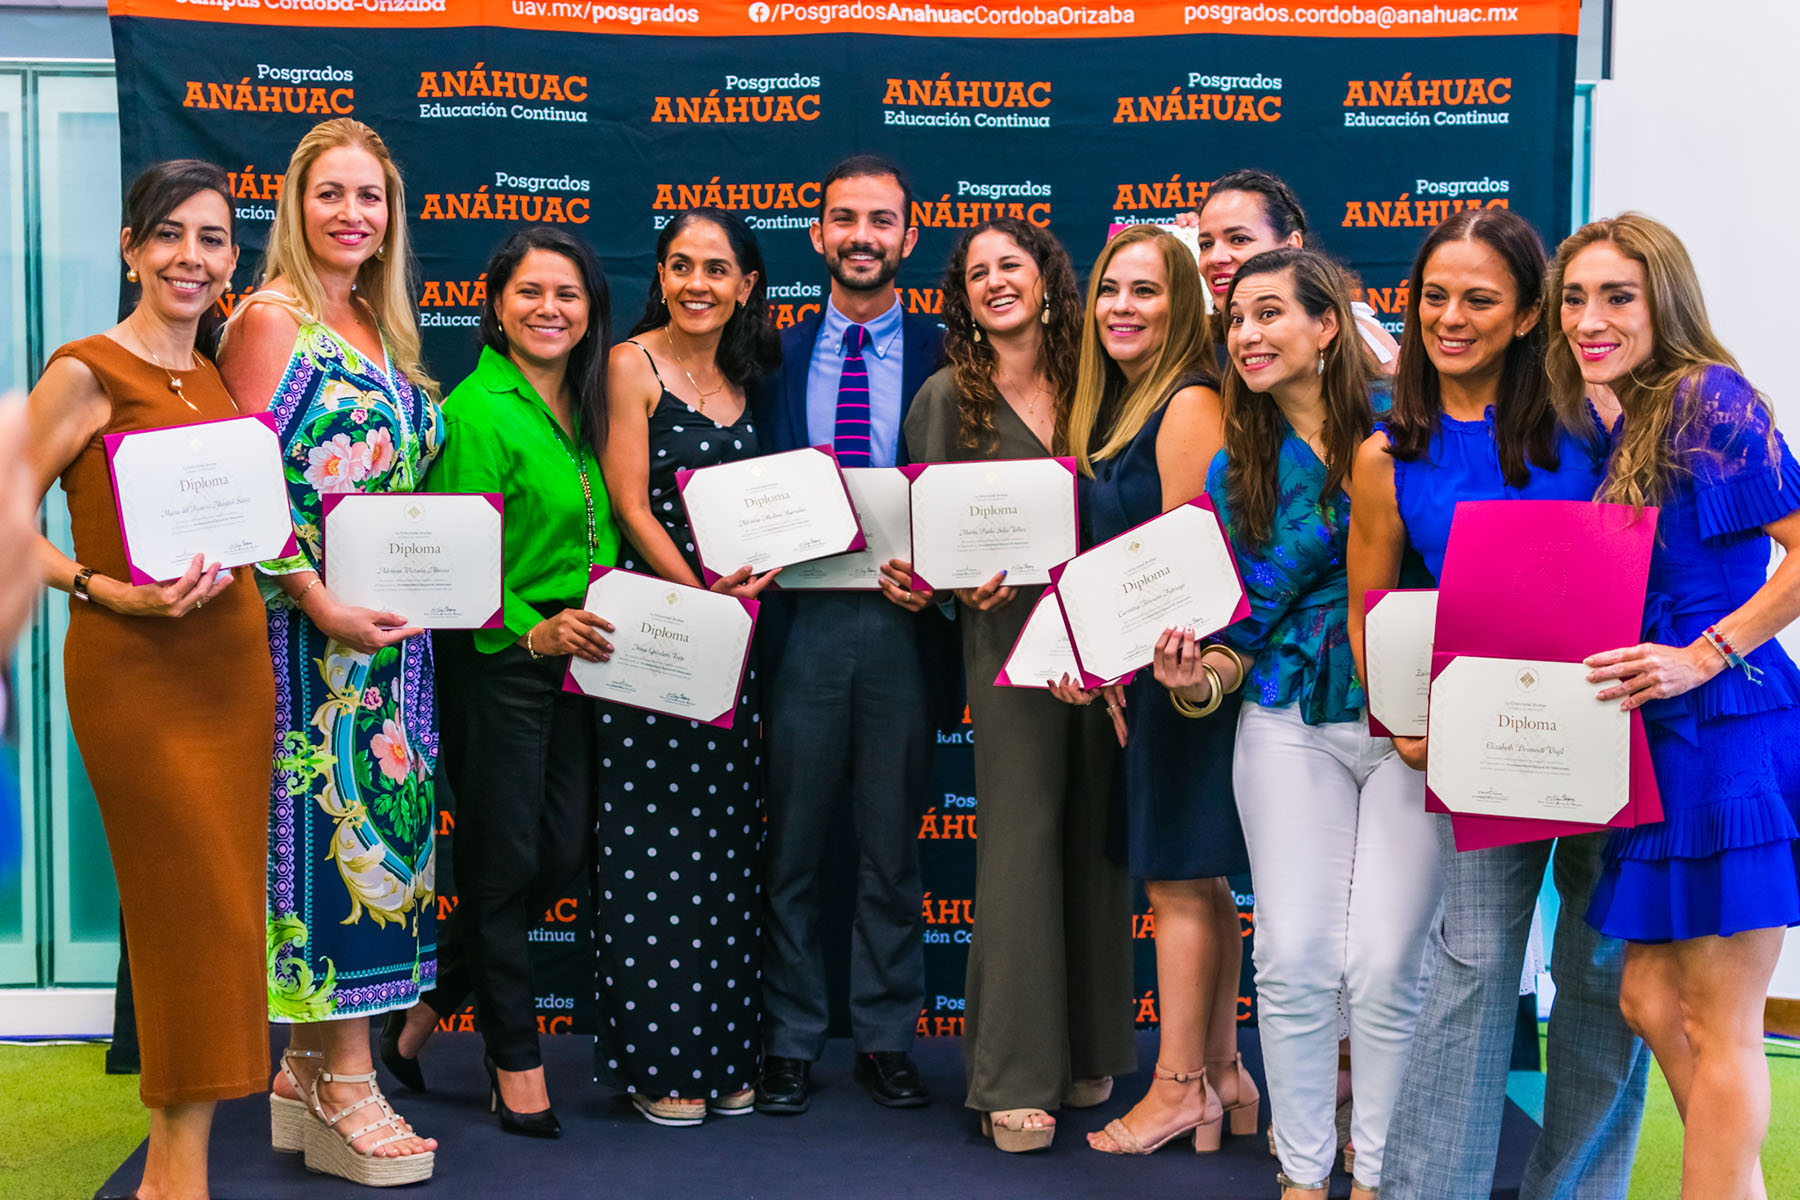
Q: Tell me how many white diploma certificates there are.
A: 11